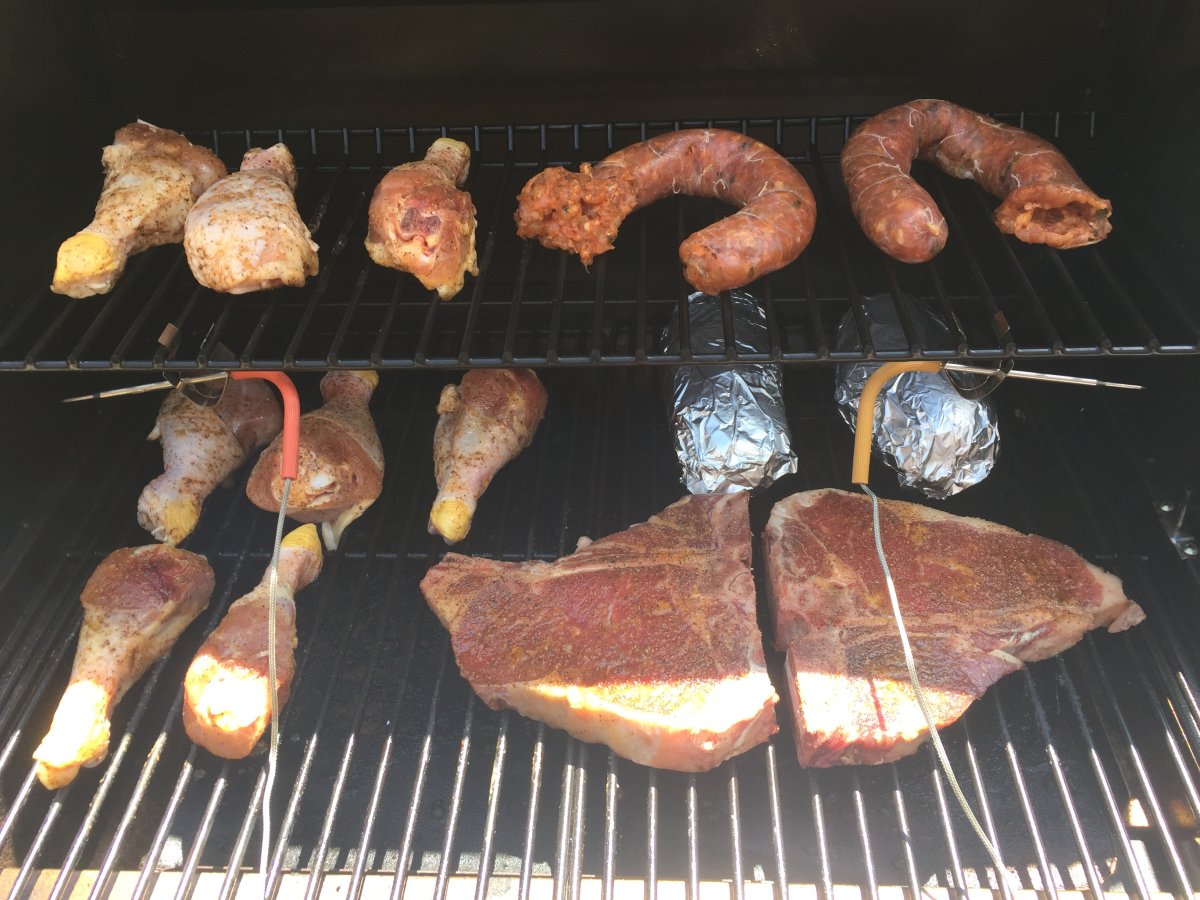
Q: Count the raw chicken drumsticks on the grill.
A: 8